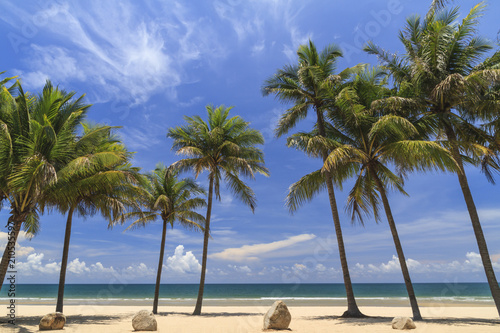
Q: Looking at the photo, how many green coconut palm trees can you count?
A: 7